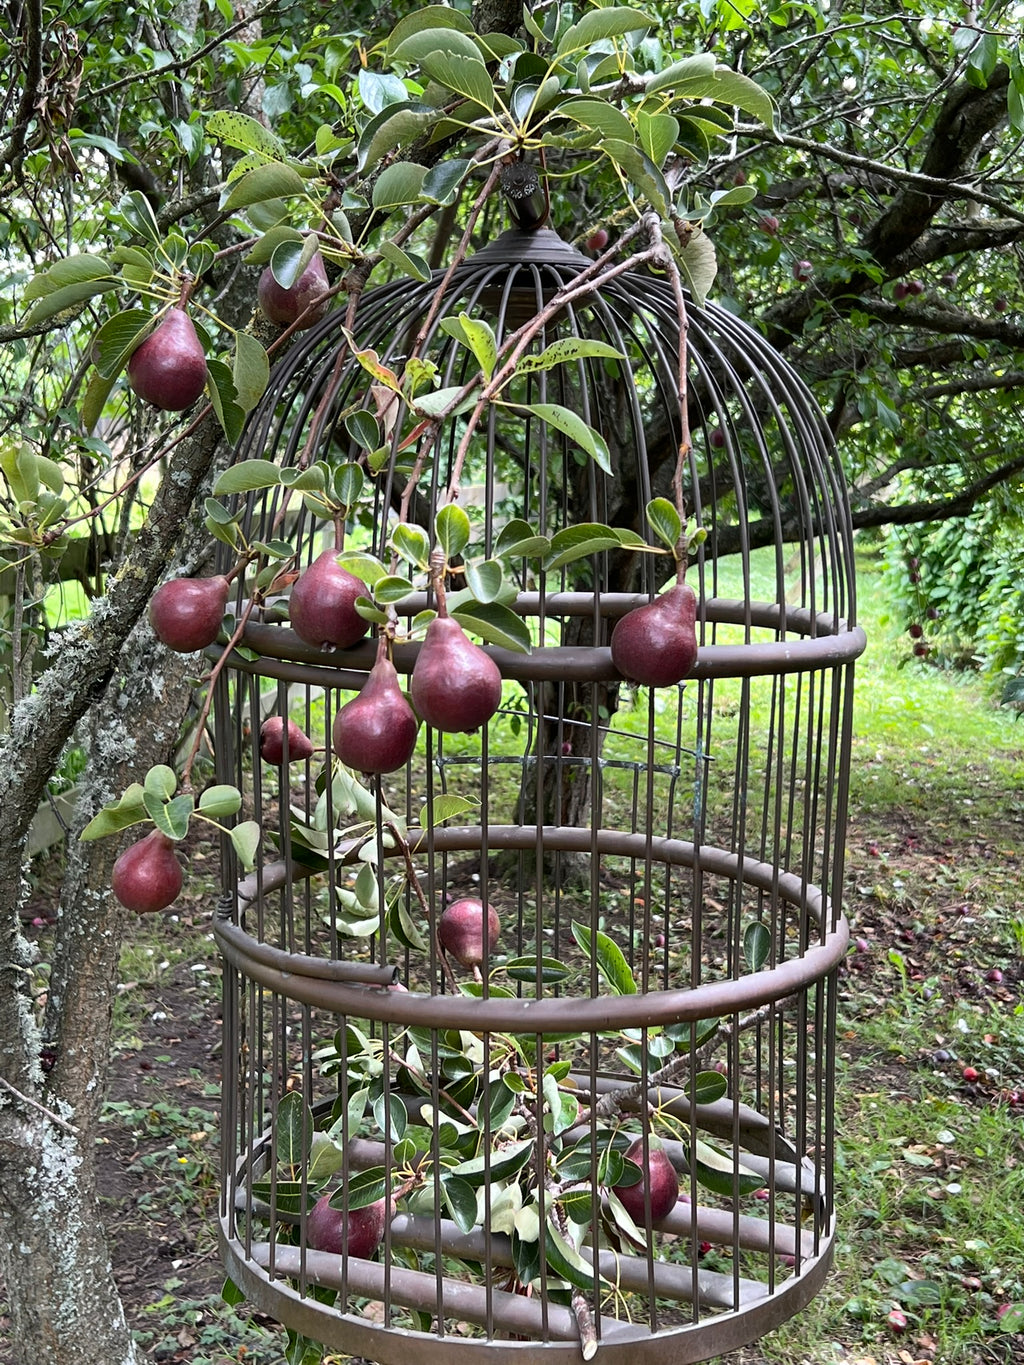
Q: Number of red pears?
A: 12